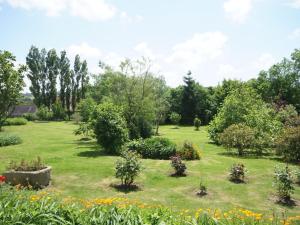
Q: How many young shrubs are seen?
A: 5